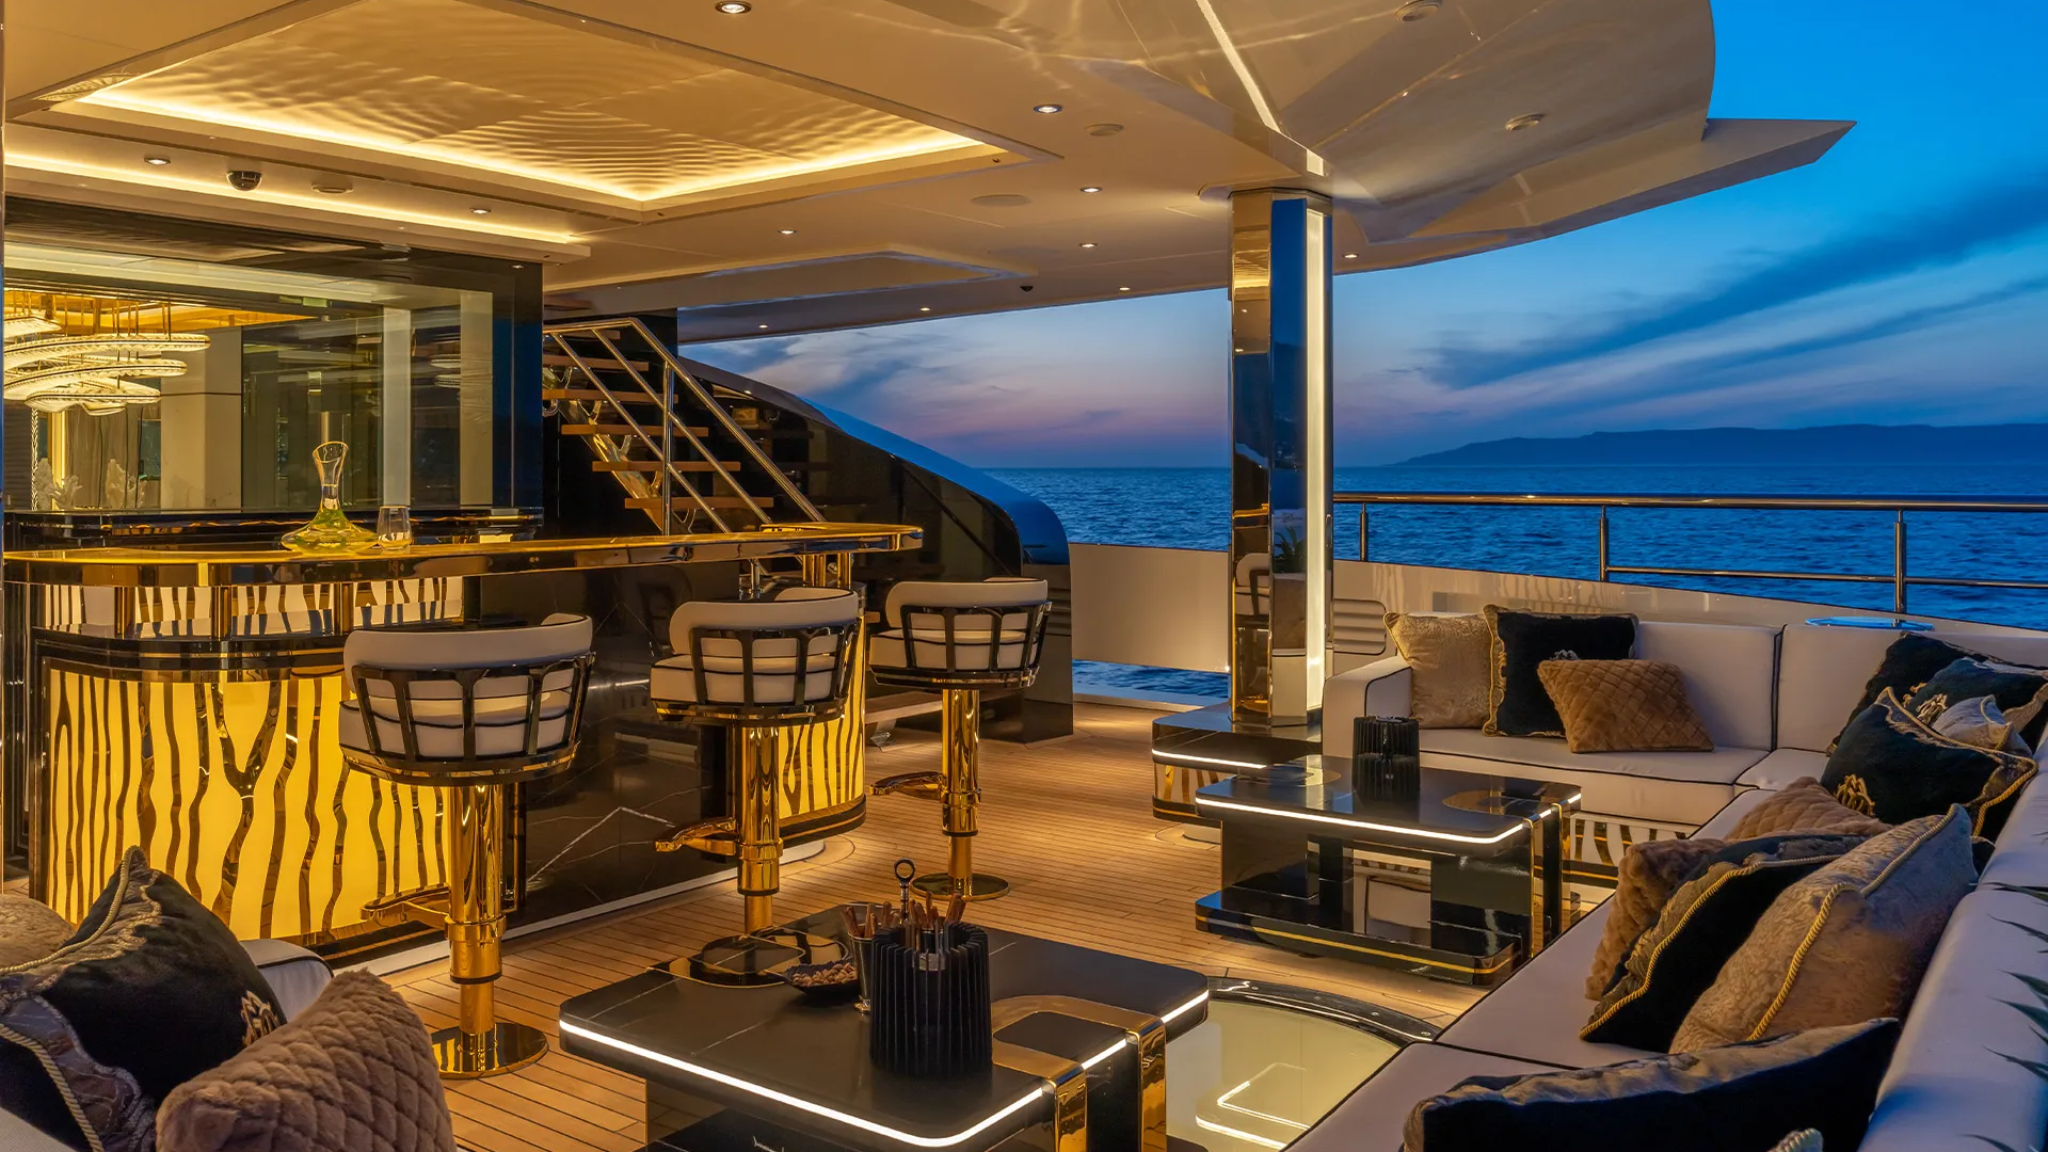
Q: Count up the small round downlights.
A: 11